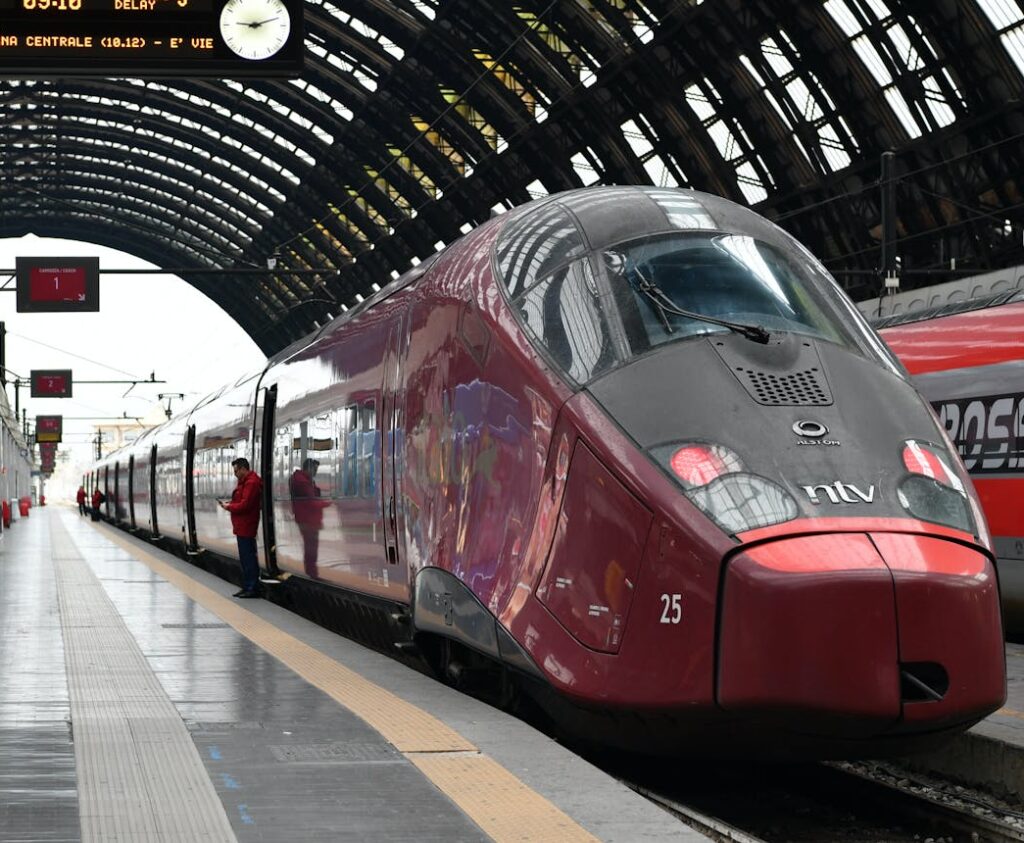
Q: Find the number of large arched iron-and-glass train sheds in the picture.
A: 1